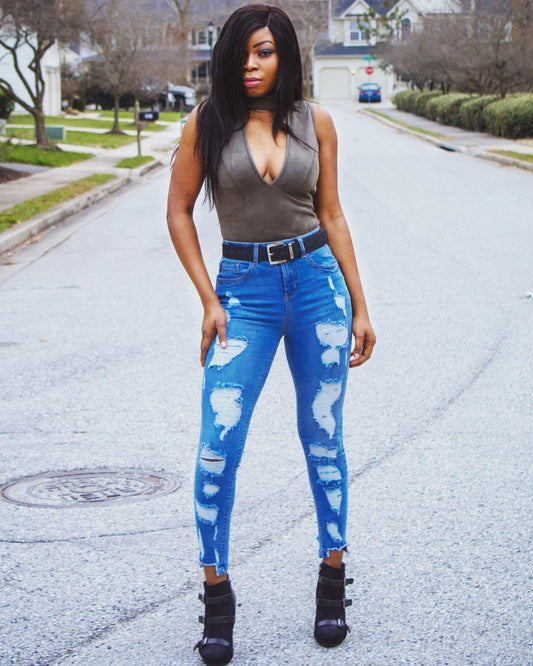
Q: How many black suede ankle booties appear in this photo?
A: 2